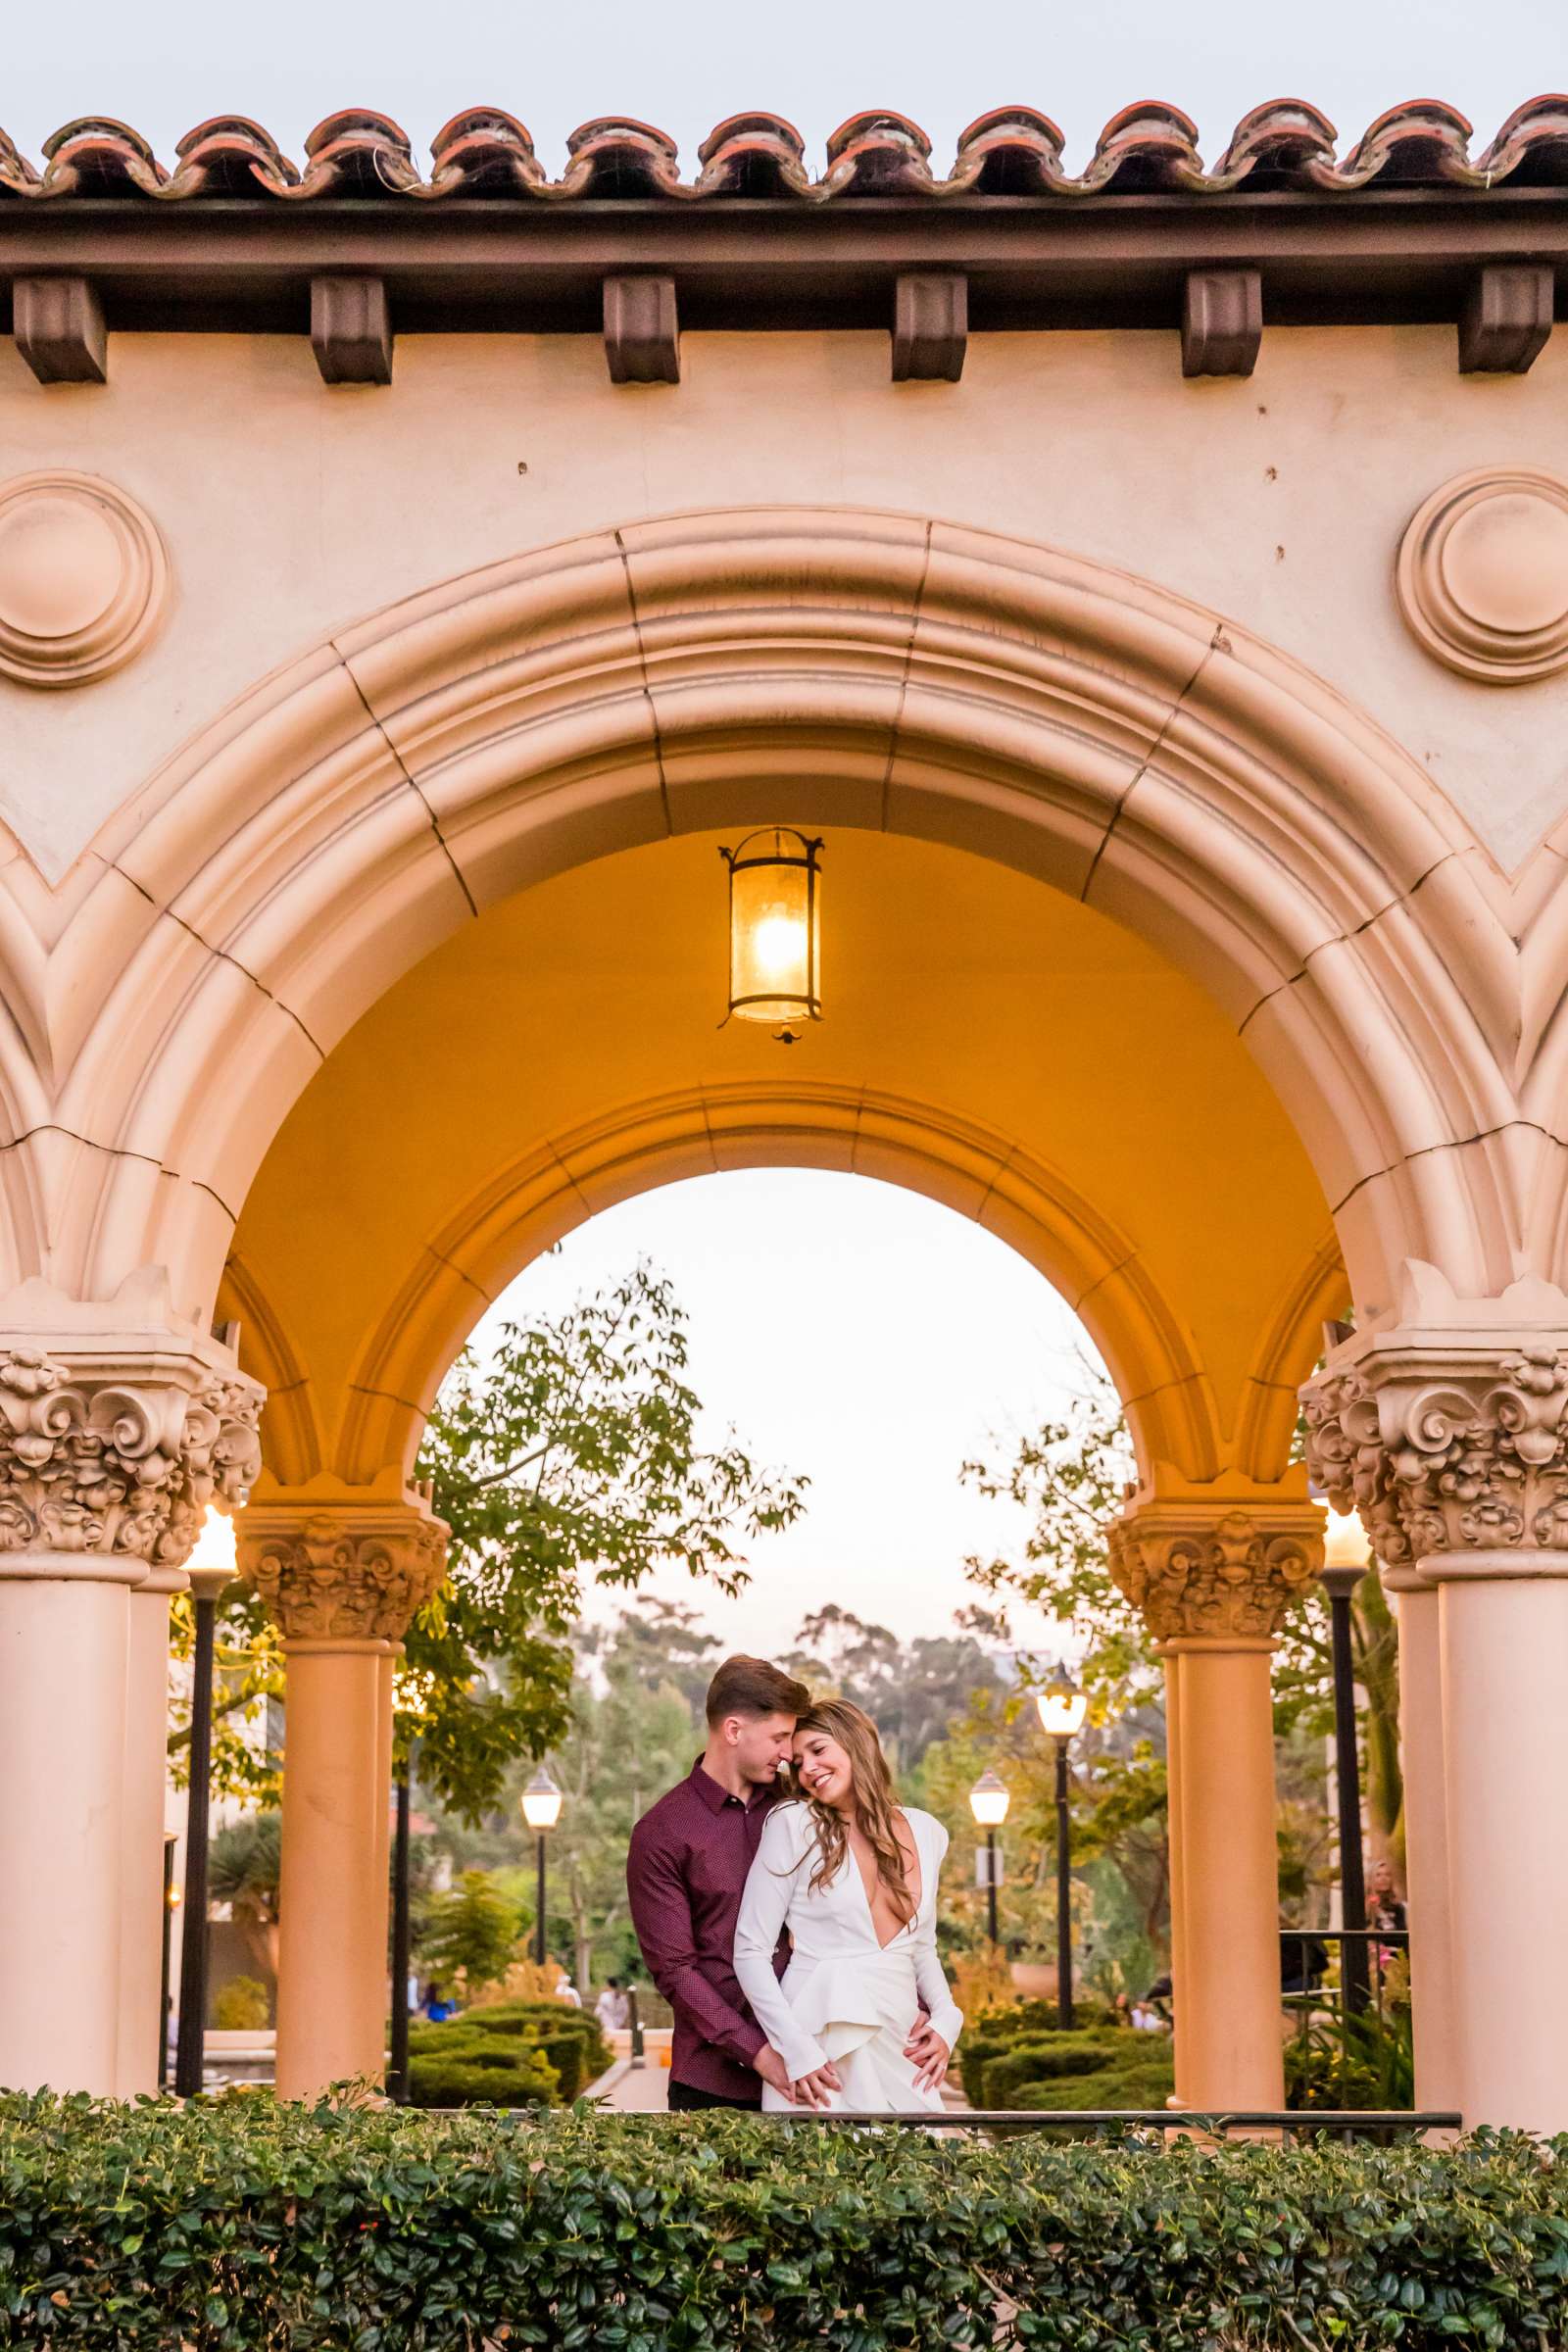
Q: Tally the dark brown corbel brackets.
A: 6